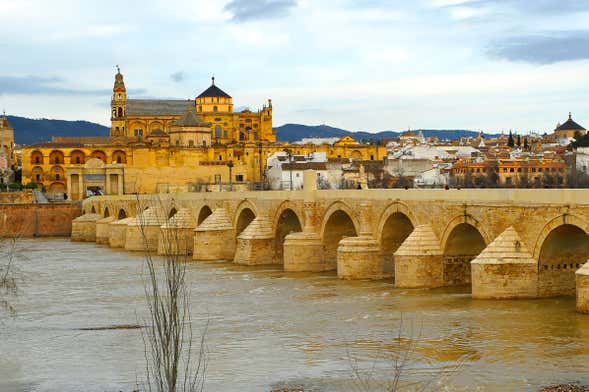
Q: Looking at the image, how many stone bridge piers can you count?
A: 12